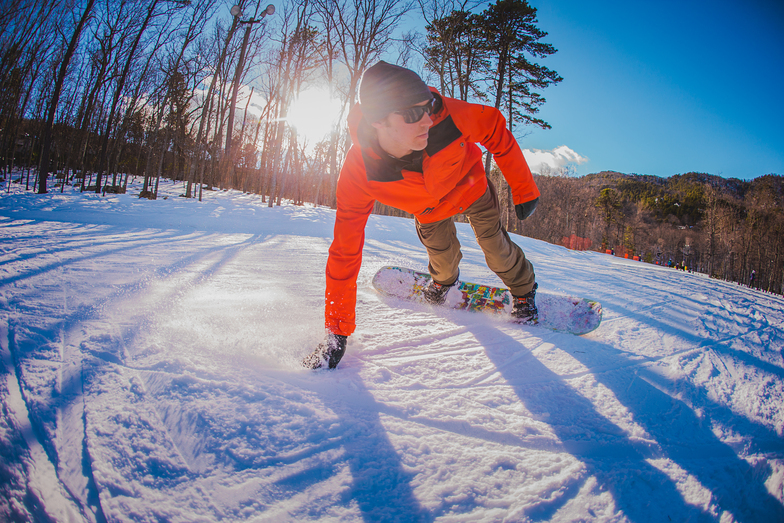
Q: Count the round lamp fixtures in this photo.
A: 2